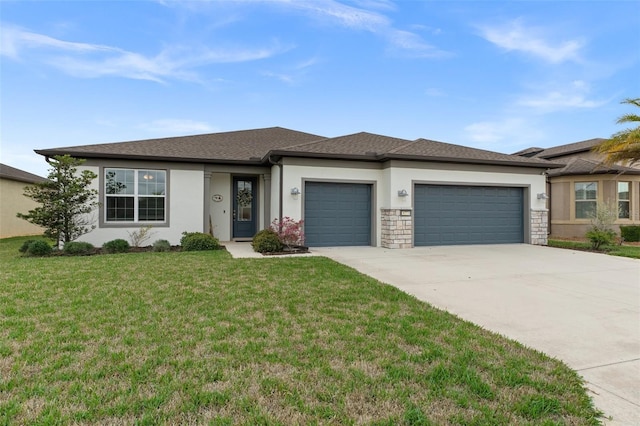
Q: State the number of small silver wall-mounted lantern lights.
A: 3